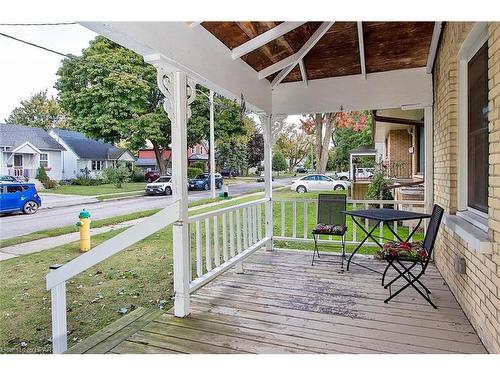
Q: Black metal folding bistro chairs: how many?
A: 2